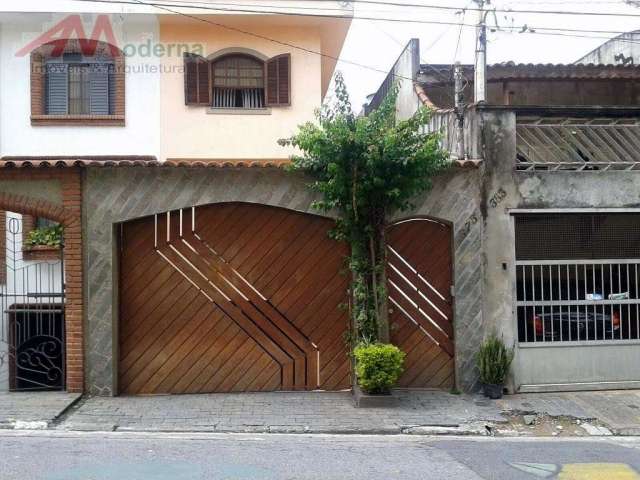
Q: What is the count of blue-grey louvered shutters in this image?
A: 2